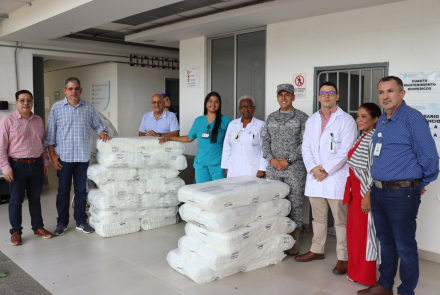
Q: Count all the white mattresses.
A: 12